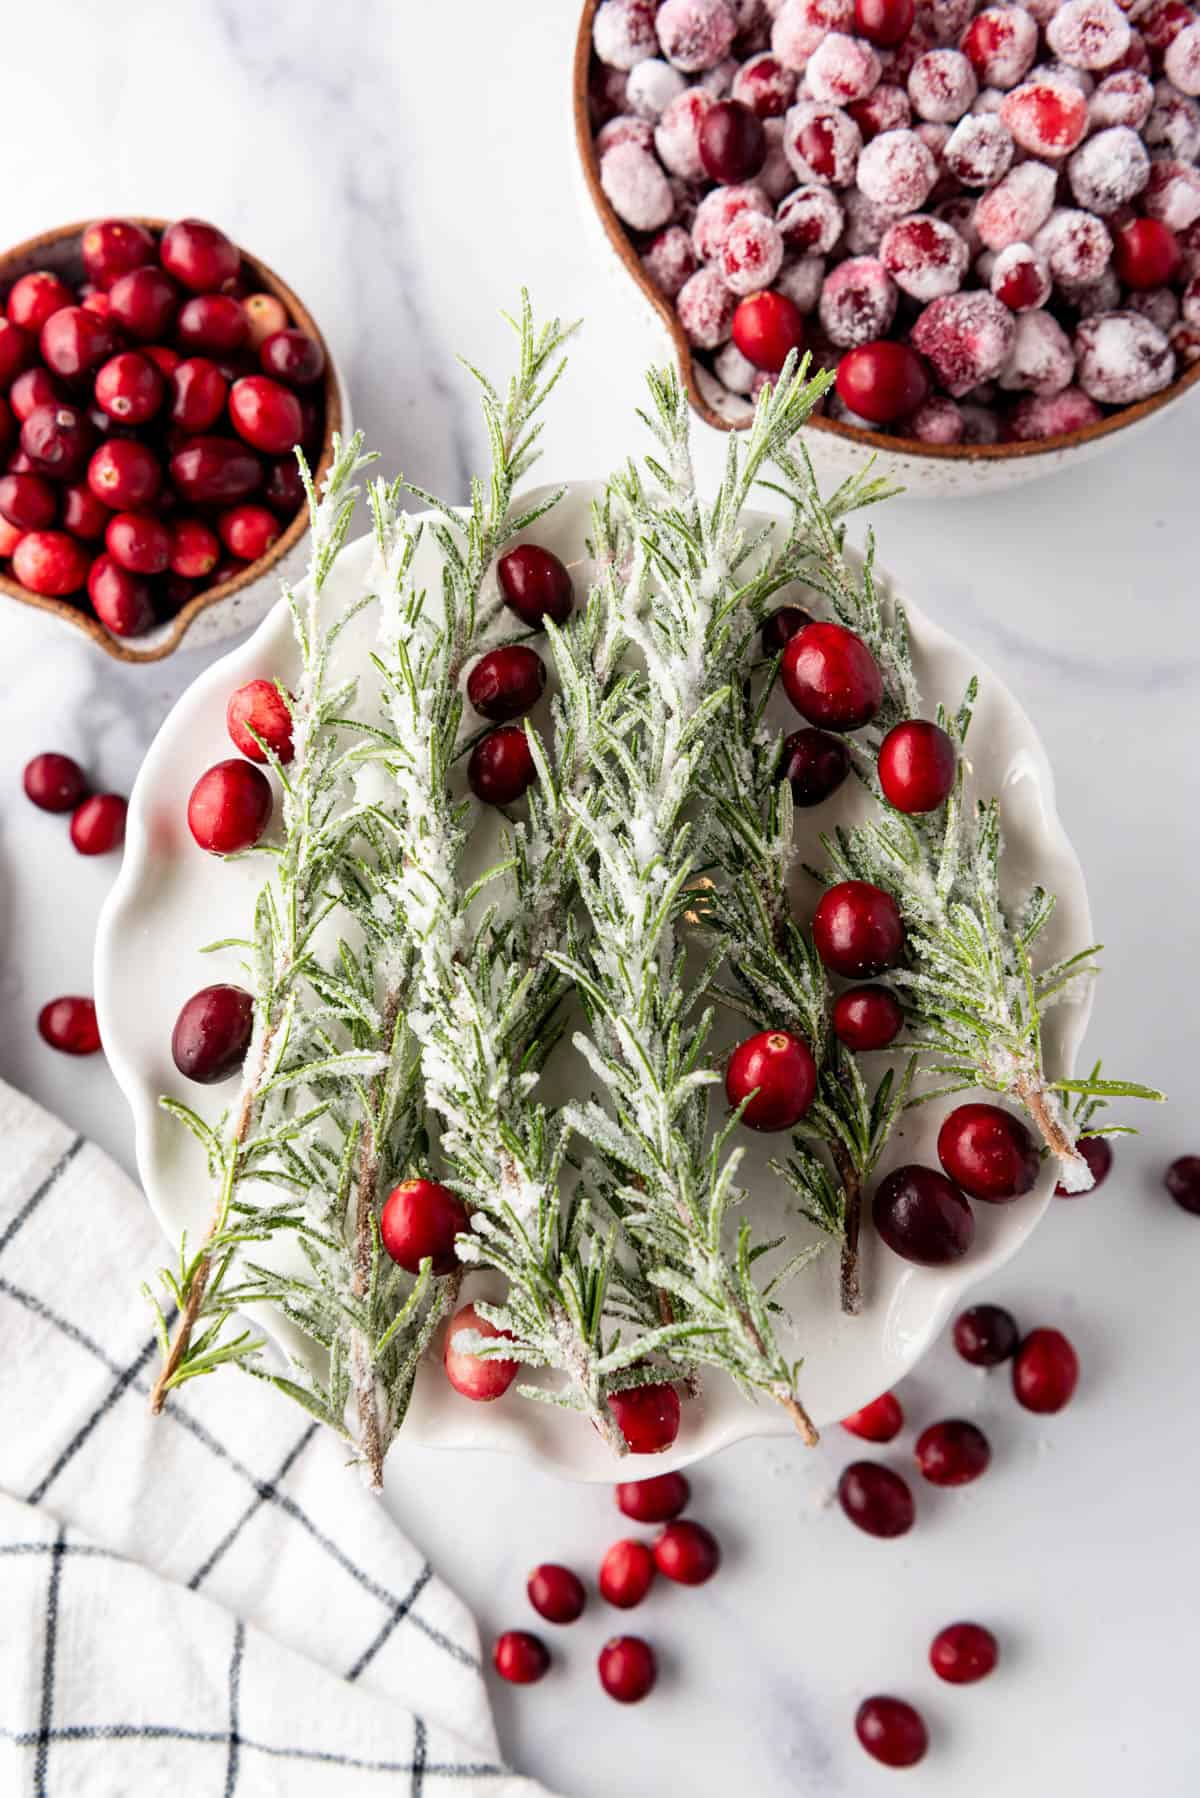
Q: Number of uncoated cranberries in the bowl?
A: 5